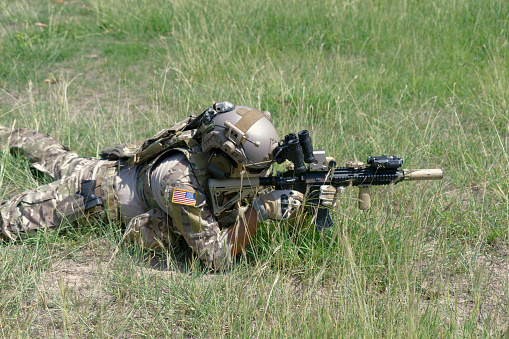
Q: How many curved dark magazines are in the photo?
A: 1